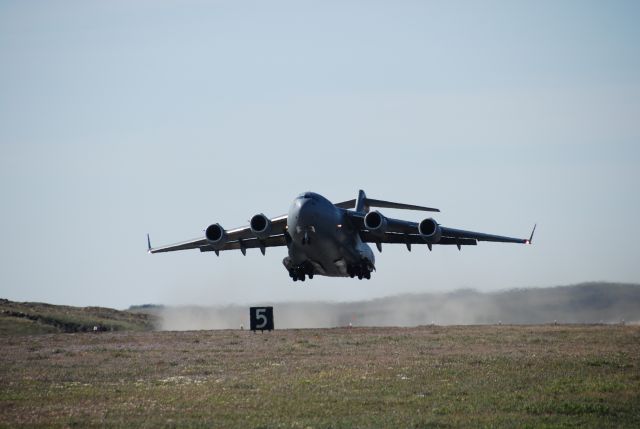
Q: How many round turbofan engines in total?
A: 4